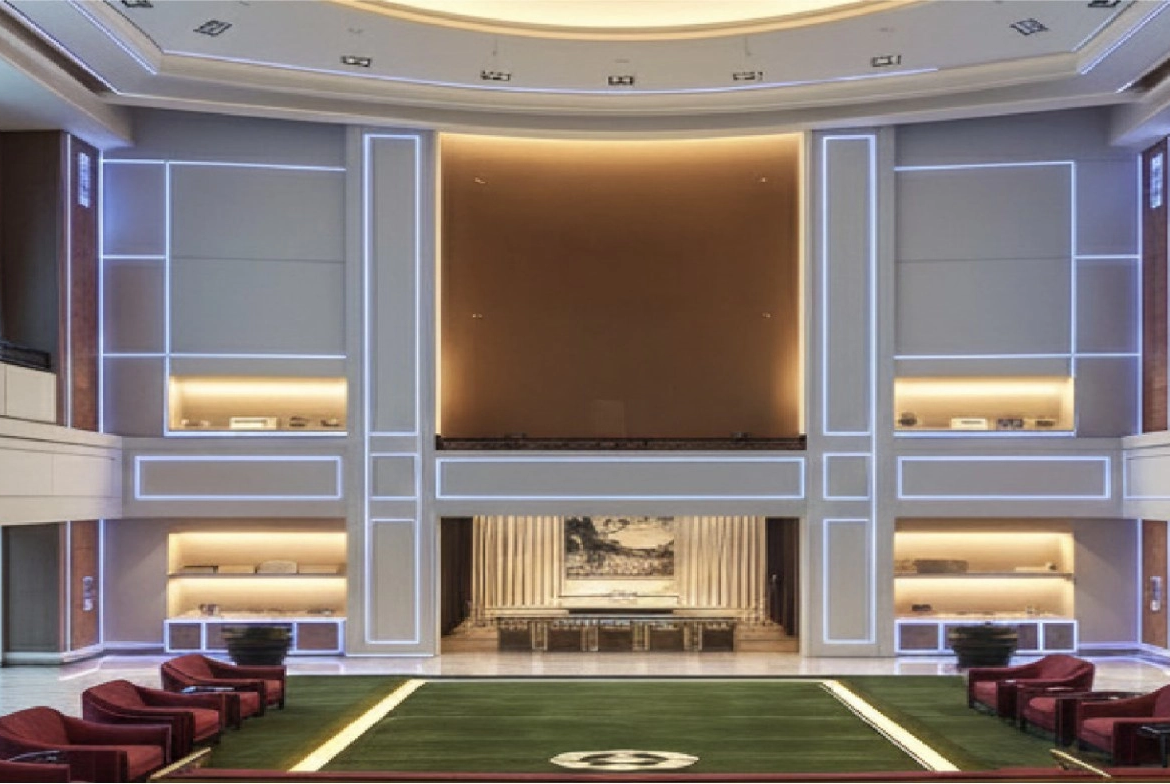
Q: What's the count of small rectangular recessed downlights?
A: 9